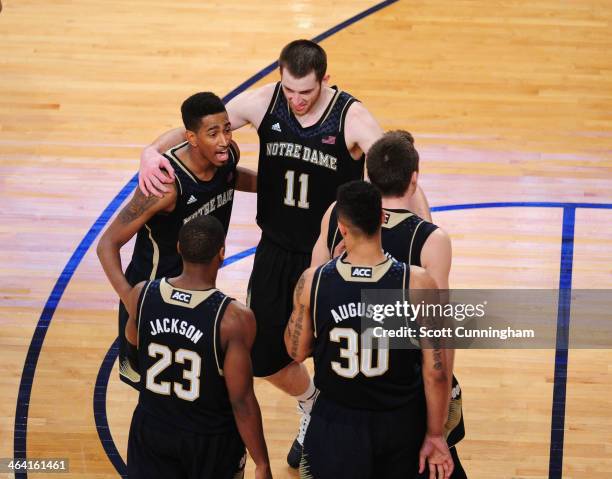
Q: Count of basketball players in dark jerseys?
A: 5